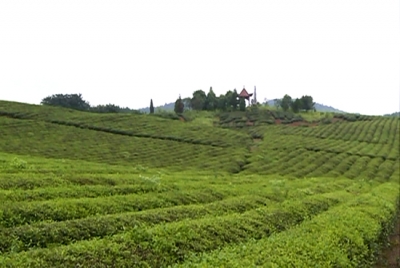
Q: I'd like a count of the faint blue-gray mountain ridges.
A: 2